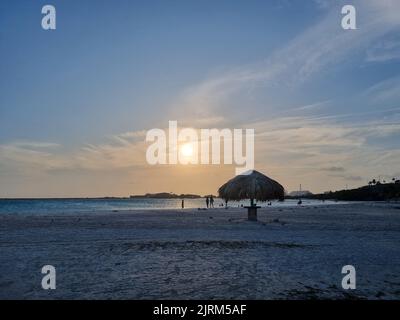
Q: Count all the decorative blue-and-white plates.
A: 0